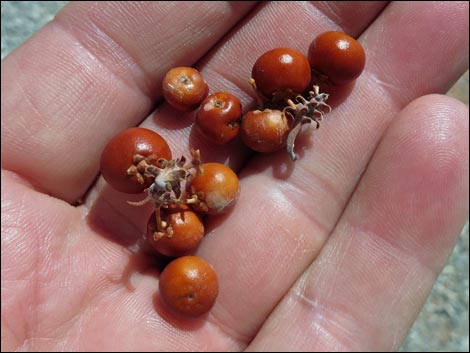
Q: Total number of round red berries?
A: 9